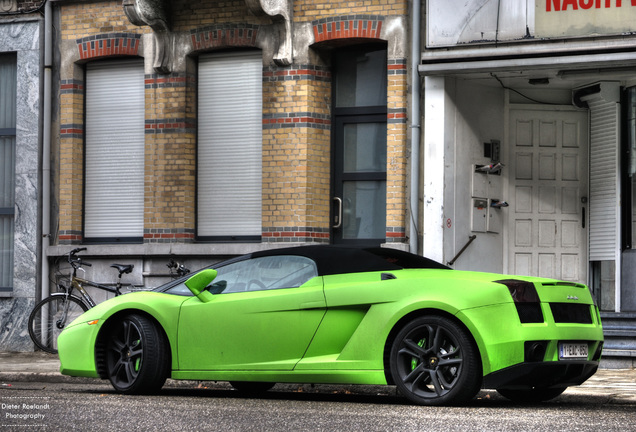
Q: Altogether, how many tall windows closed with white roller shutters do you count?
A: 2